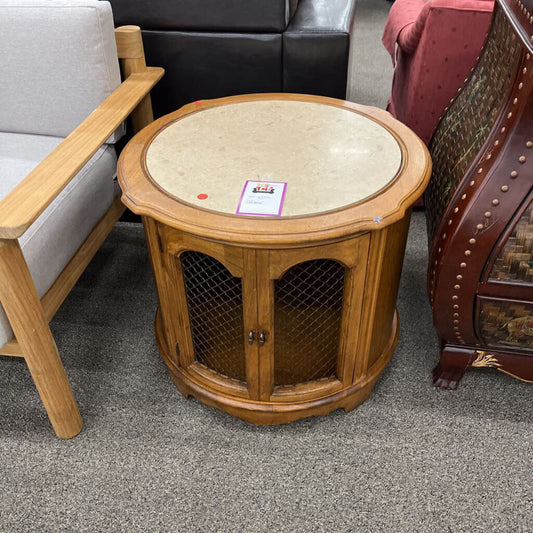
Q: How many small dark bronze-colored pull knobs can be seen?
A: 2